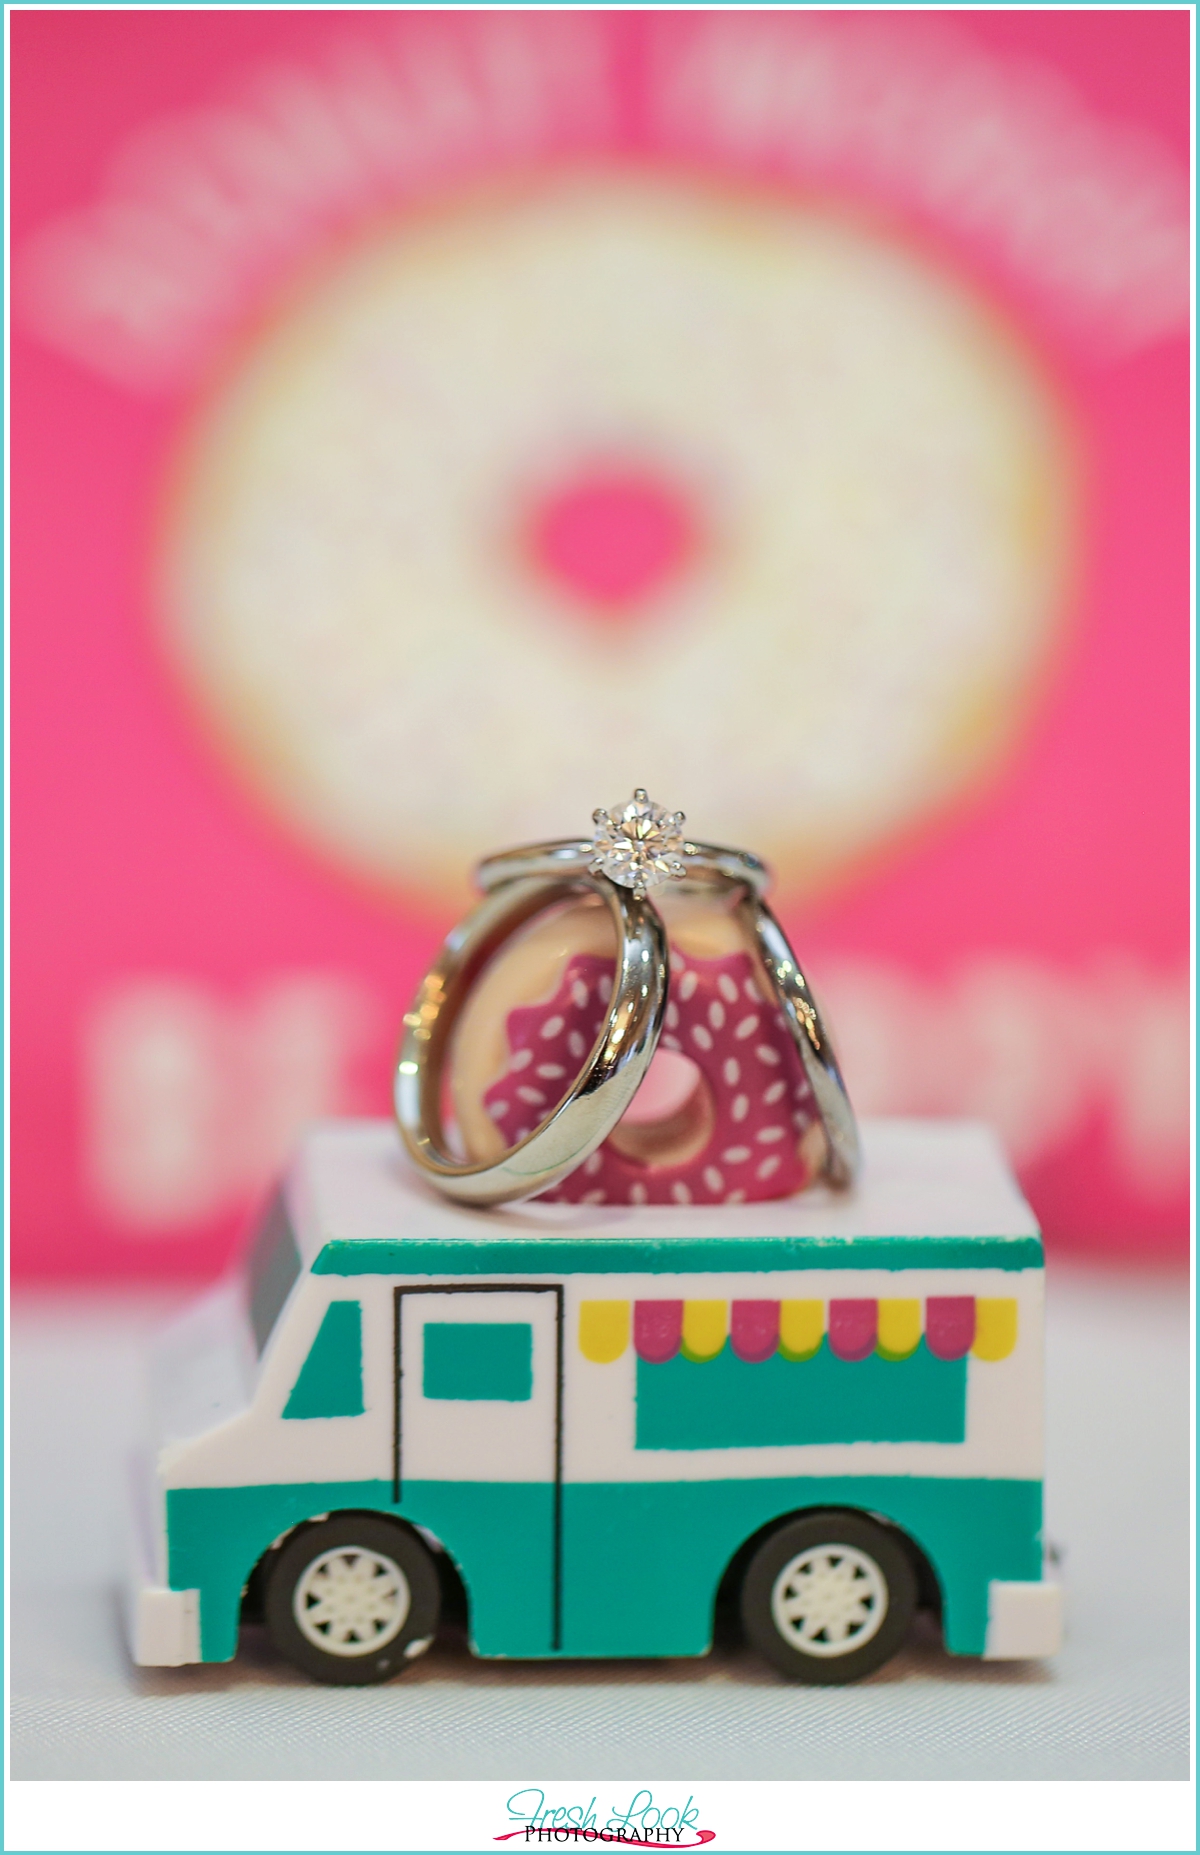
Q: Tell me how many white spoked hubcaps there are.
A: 2